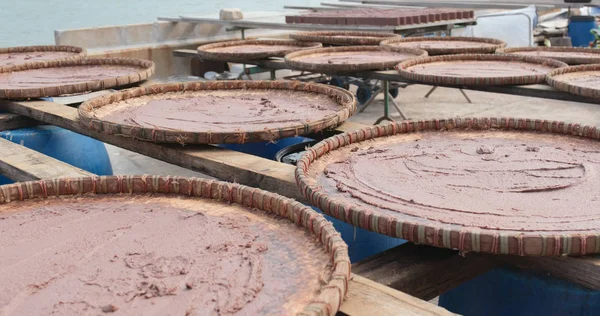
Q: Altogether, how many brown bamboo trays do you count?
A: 12